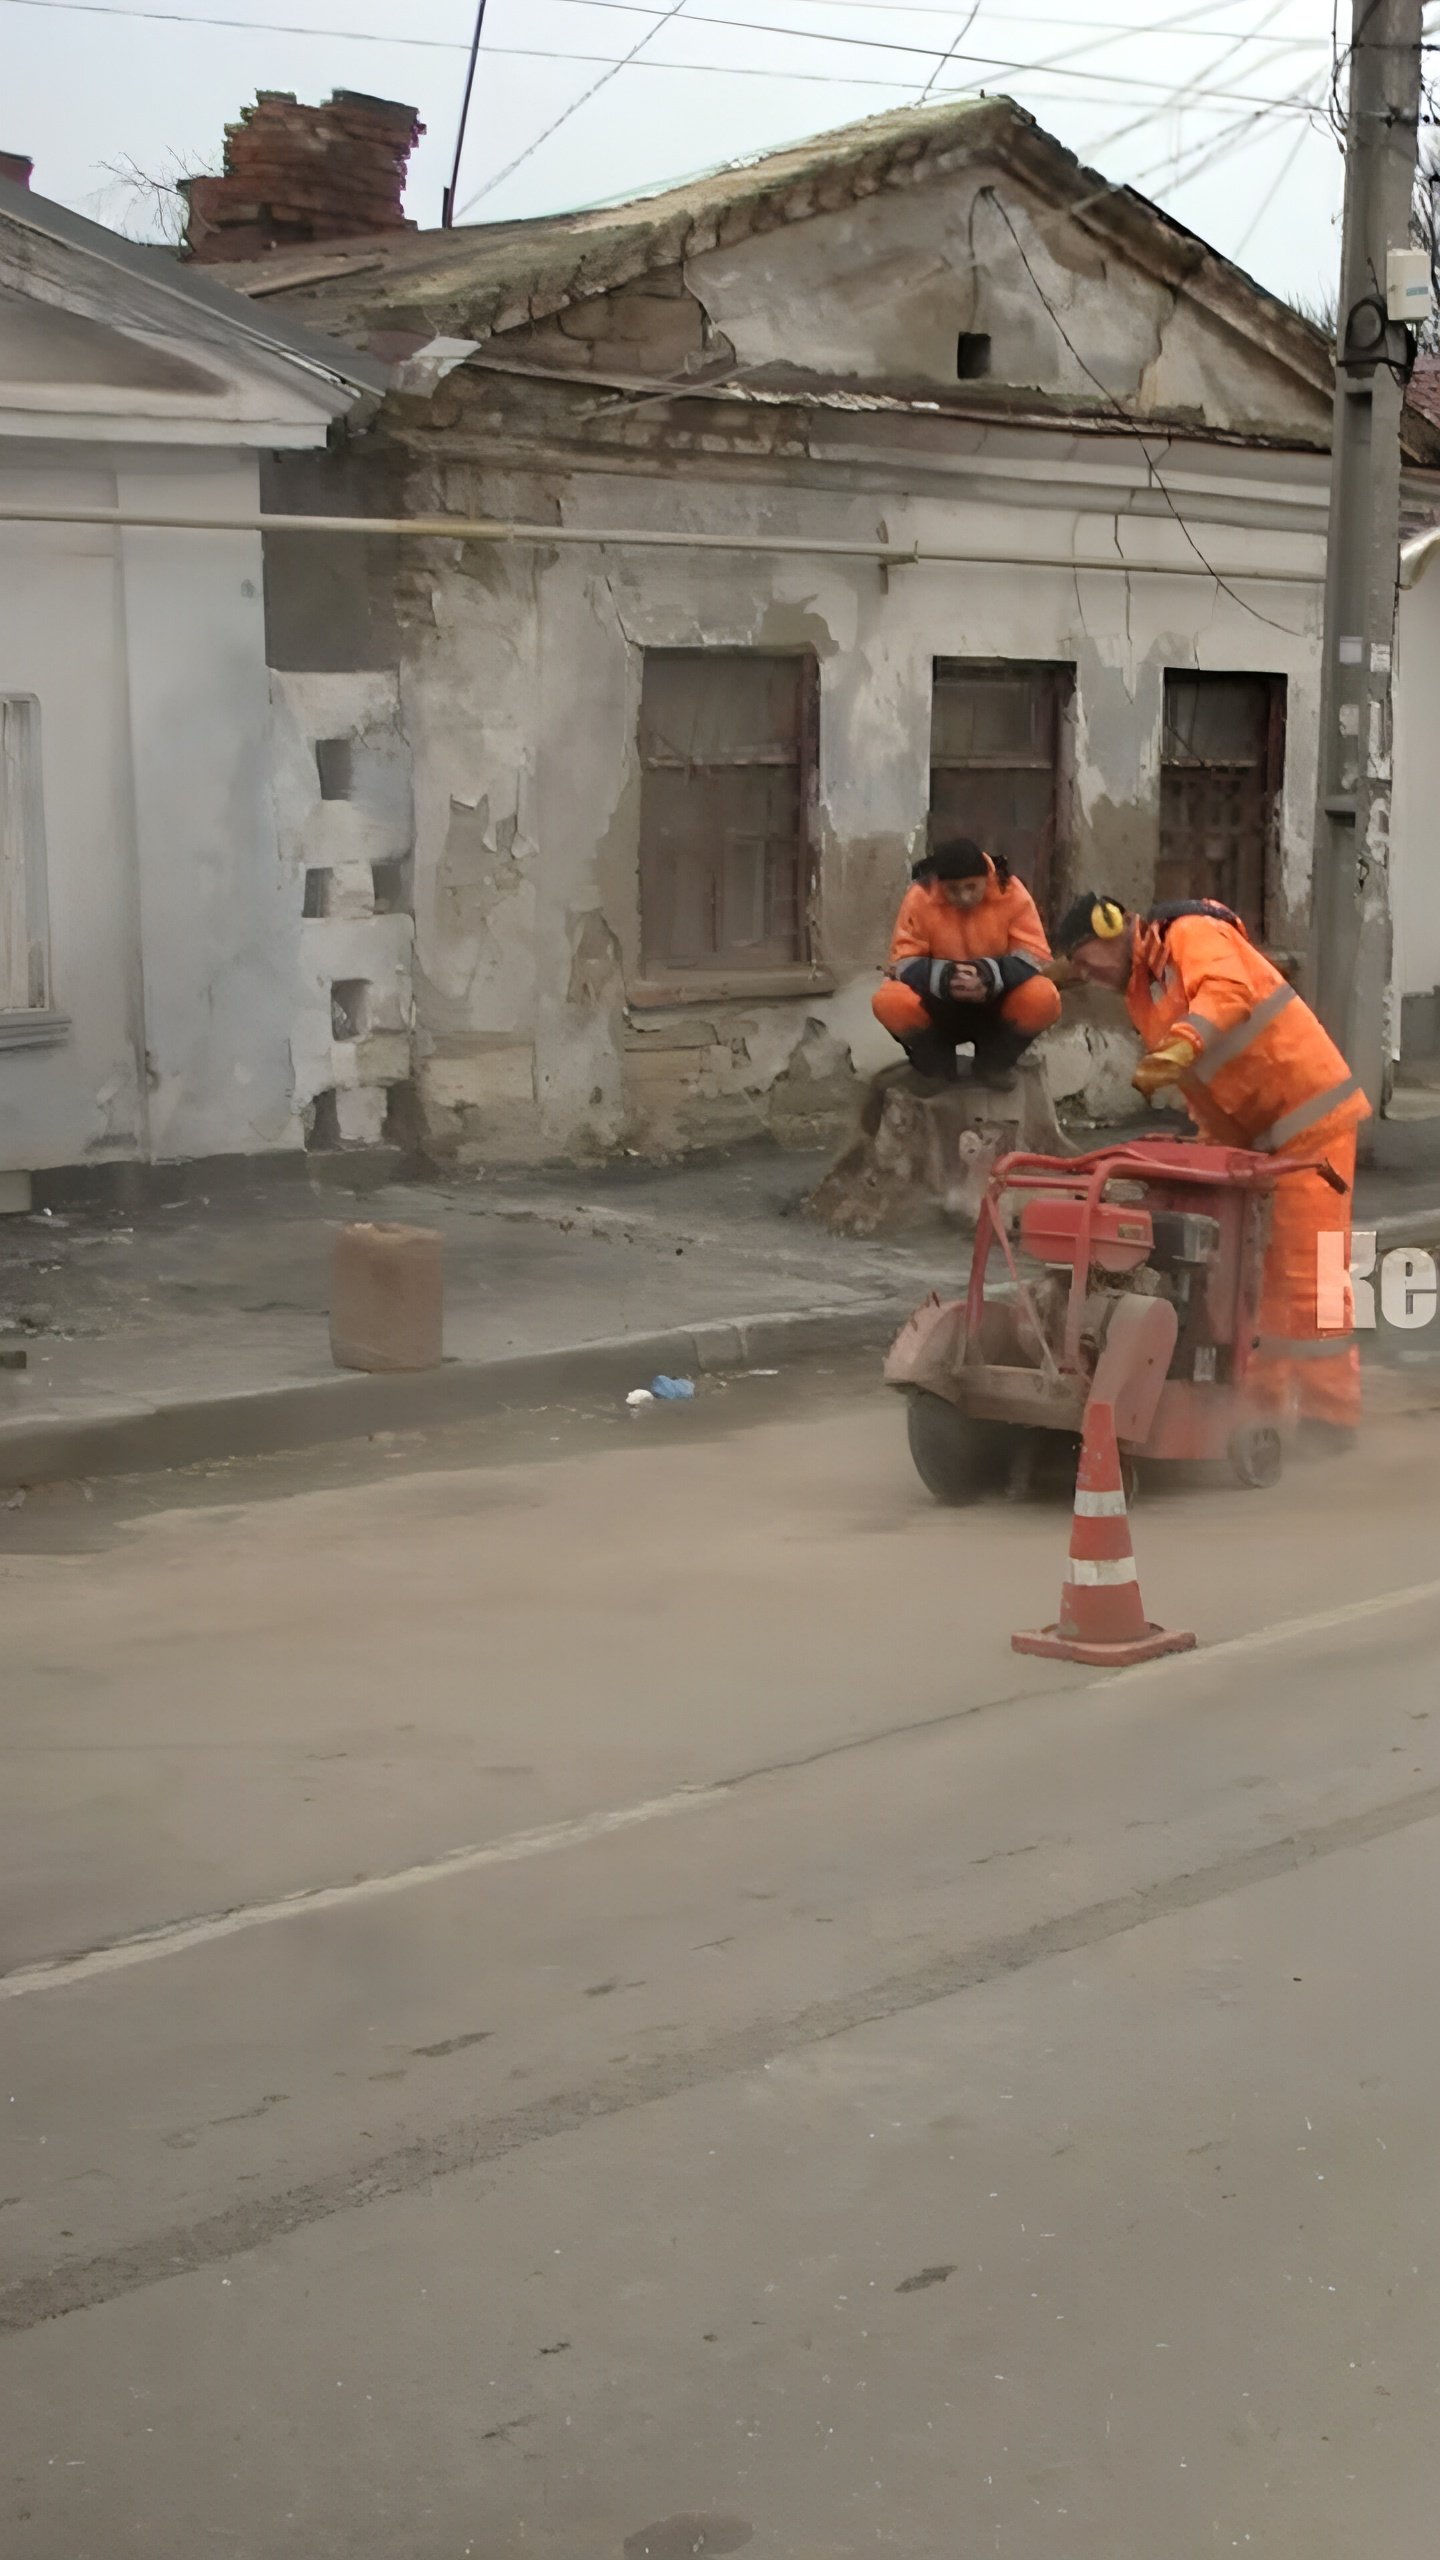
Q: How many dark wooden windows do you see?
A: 3